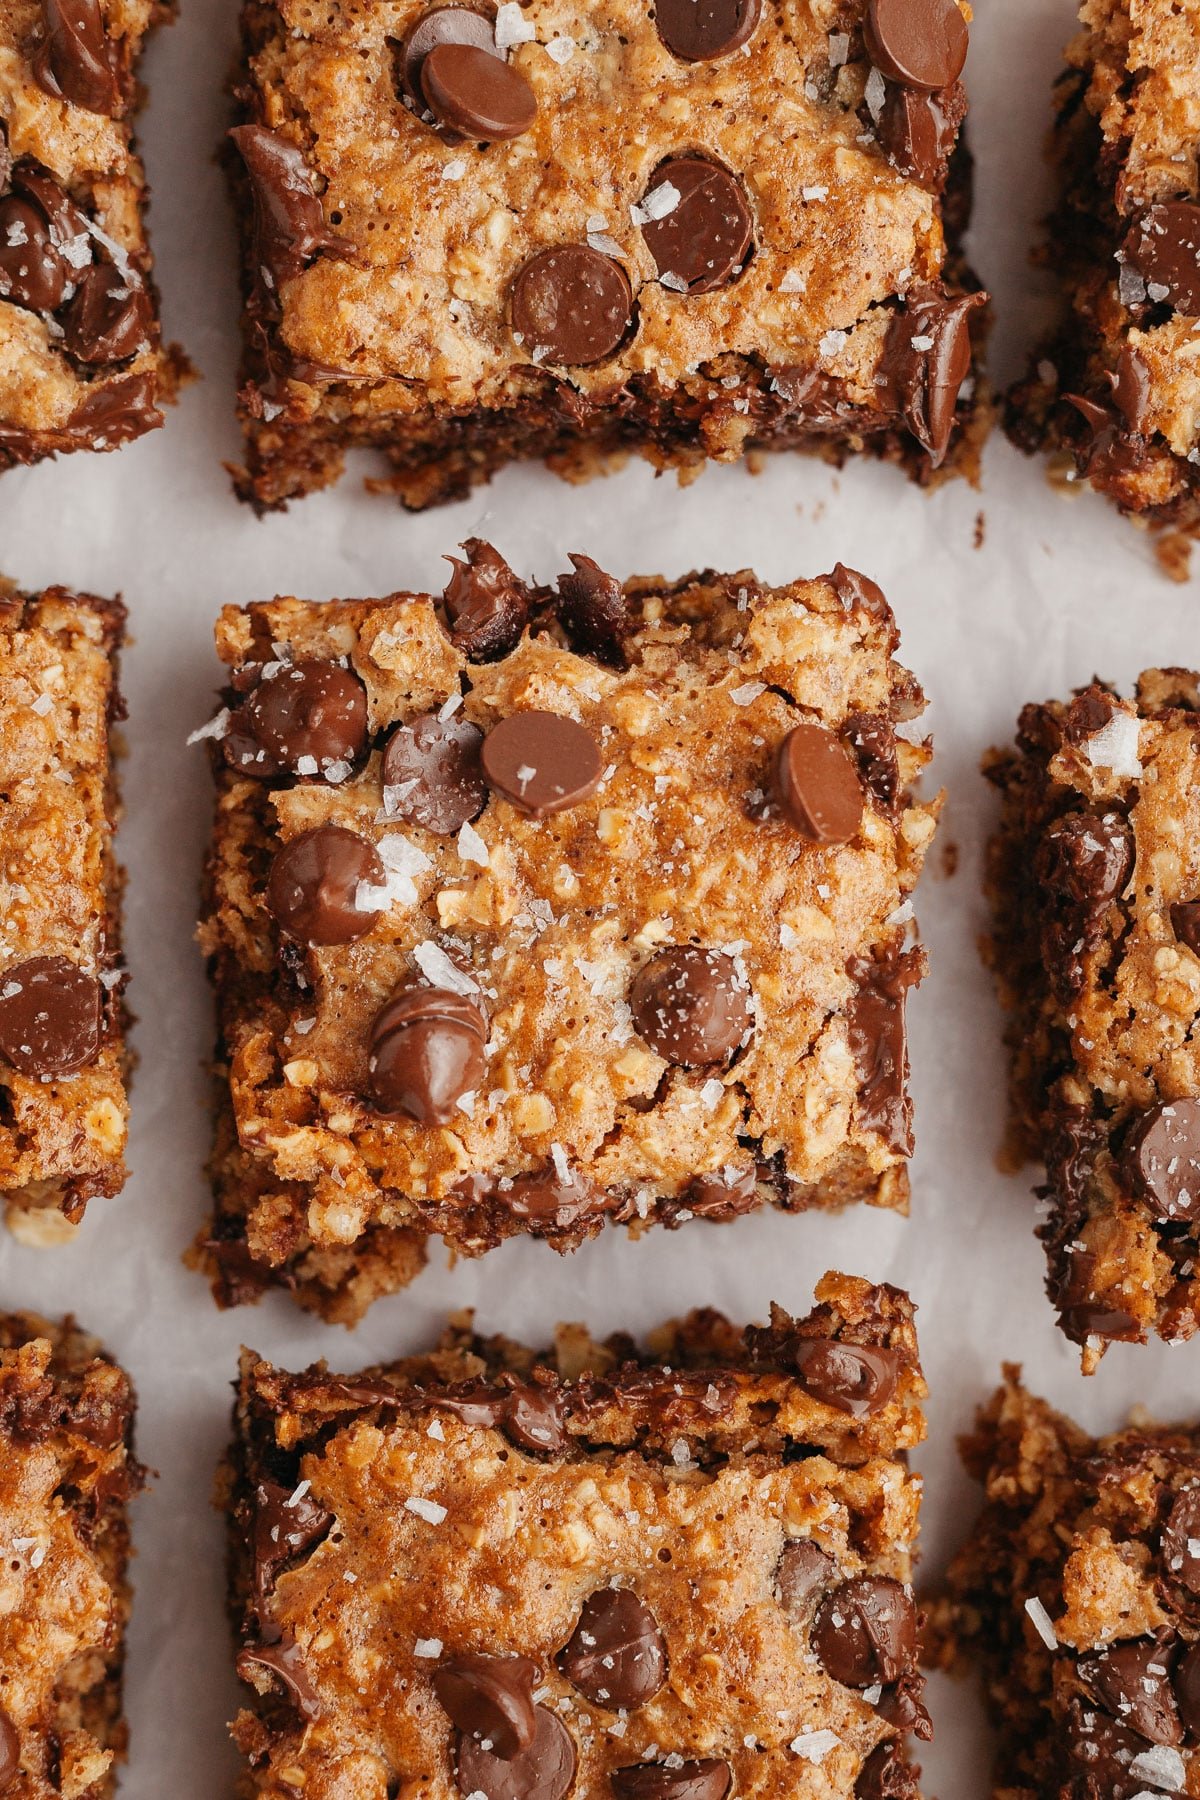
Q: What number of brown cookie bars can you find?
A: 9